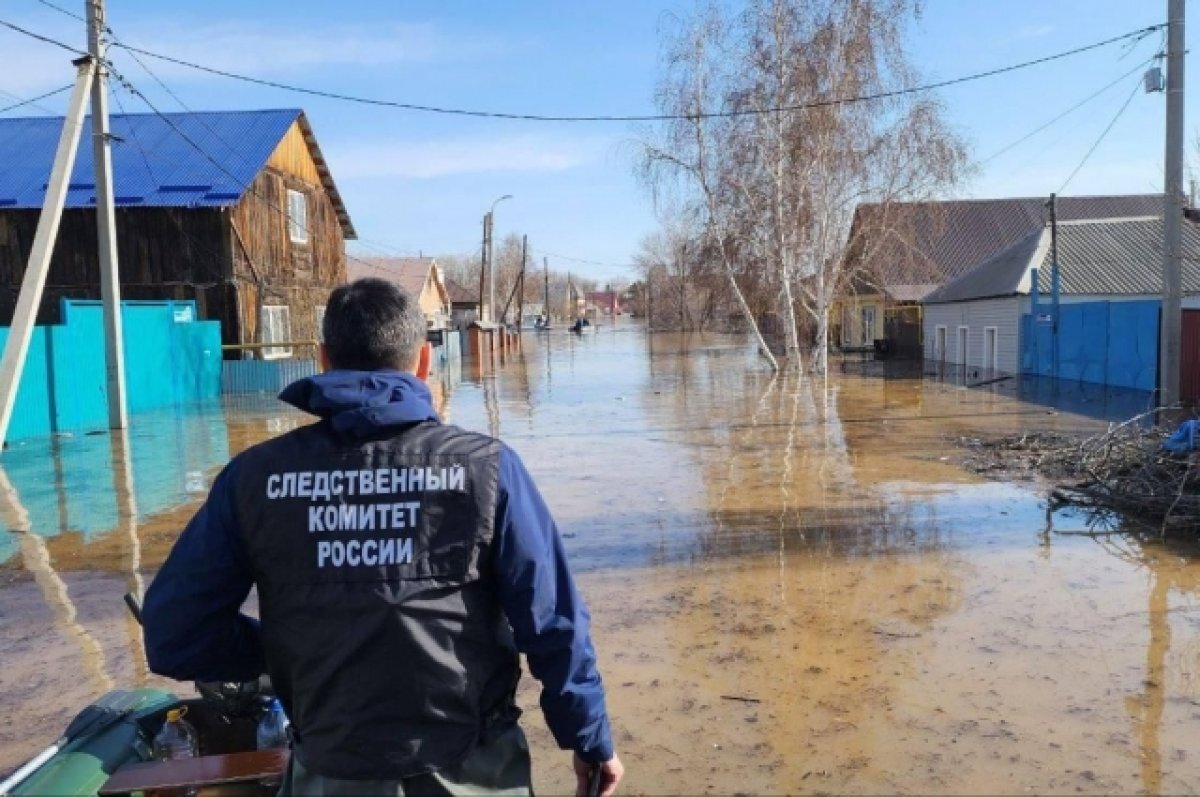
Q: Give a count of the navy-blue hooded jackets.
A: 1